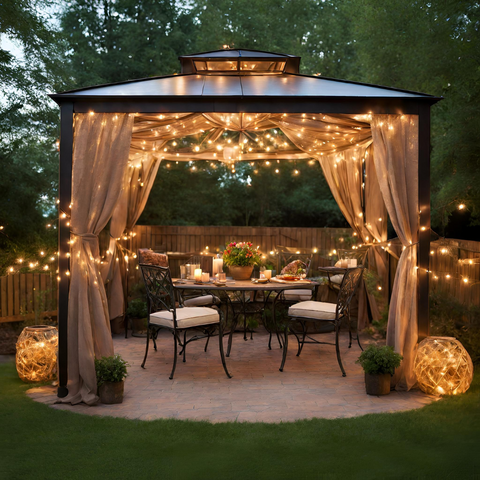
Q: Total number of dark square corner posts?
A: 2